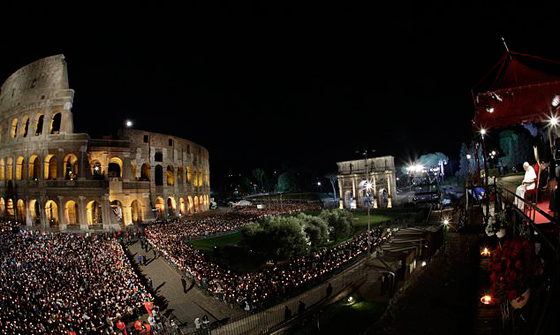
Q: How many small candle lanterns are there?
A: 2